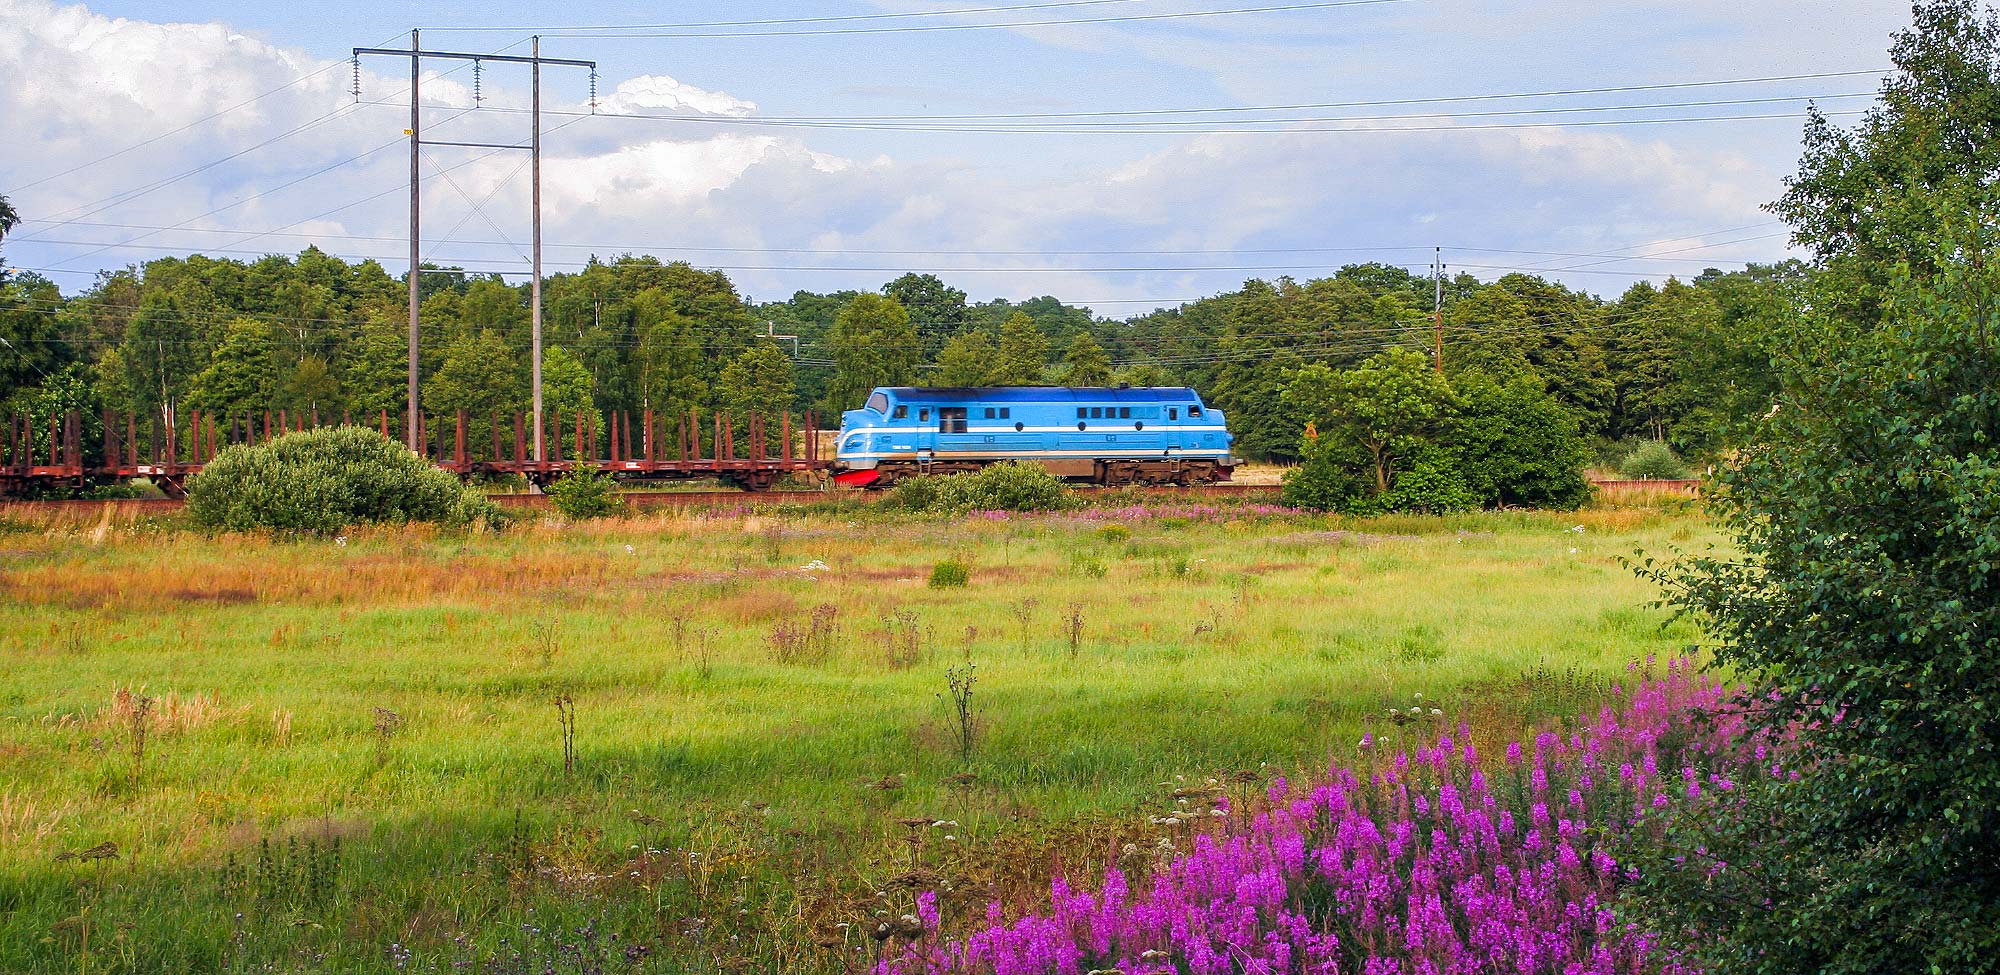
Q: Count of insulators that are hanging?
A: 3